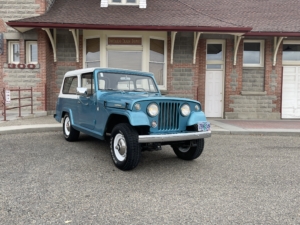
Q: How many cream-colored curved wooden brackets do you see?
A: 6